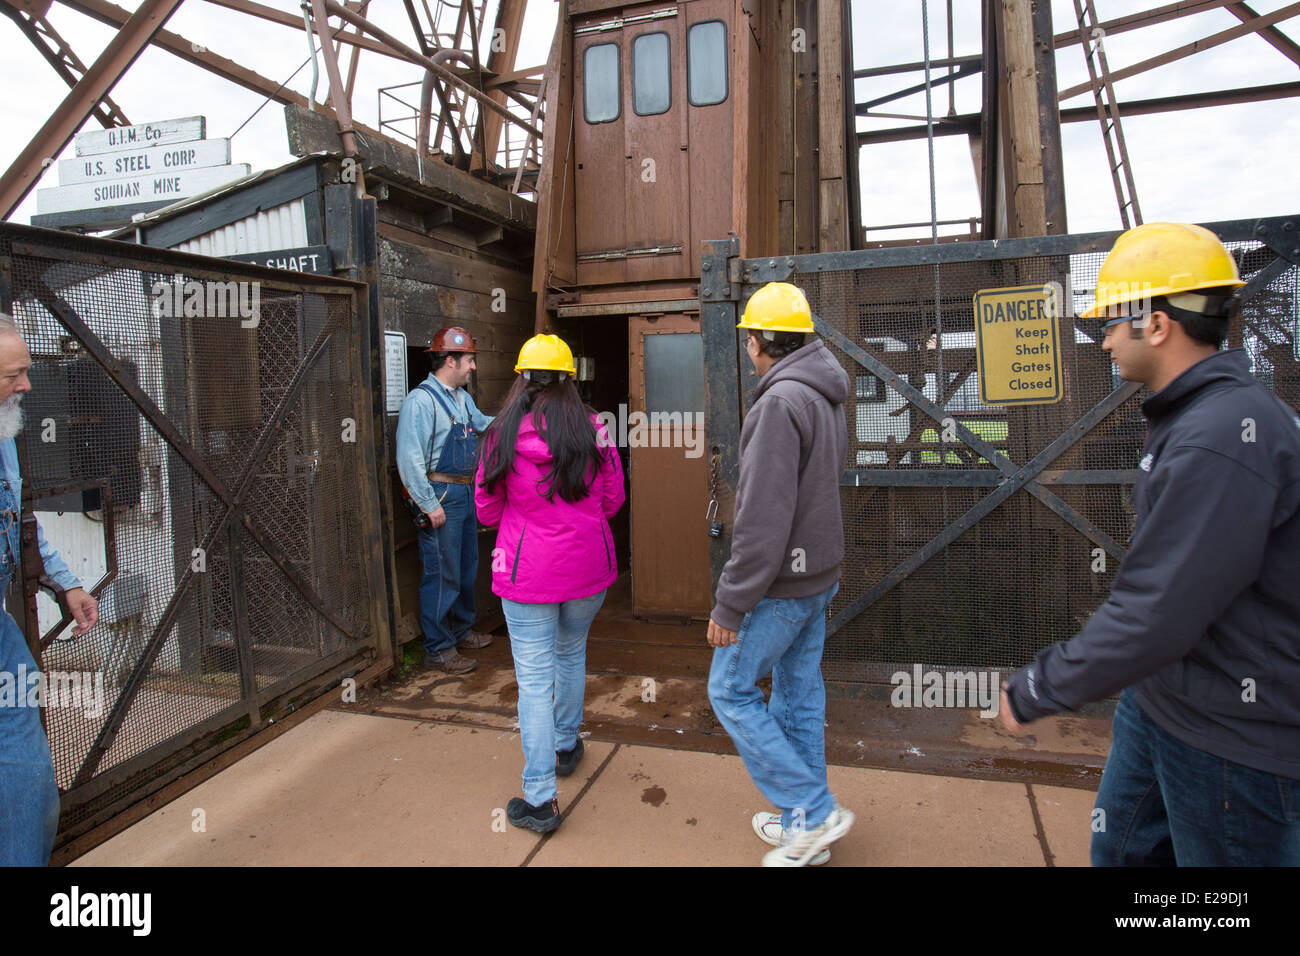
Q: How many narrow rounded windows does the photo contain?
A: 3